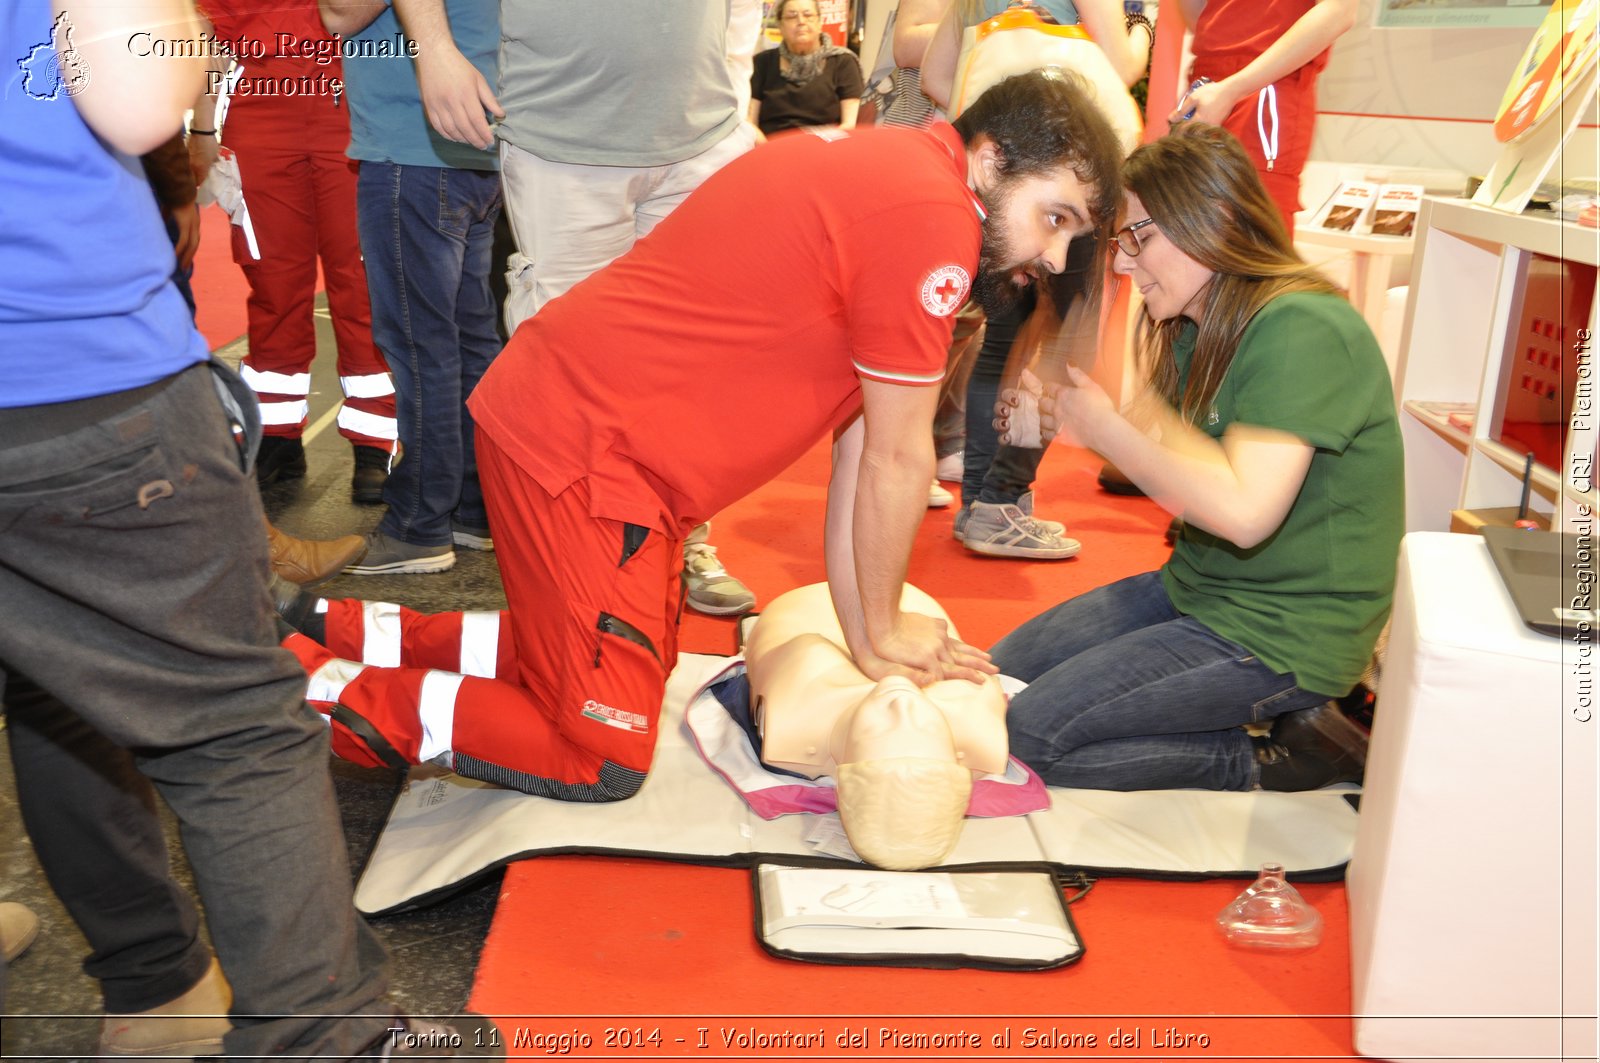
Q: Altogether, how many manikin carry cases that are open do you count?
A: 1